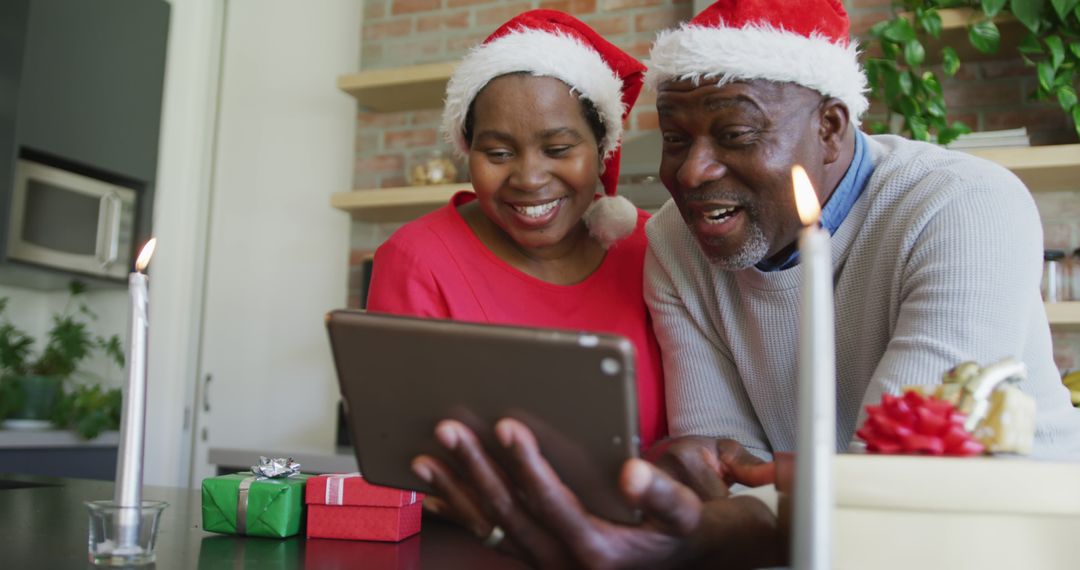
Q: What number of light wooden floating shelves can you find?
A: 5